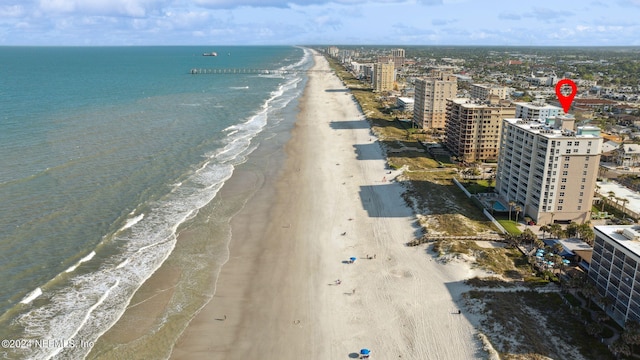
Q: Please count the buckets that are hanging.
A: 0